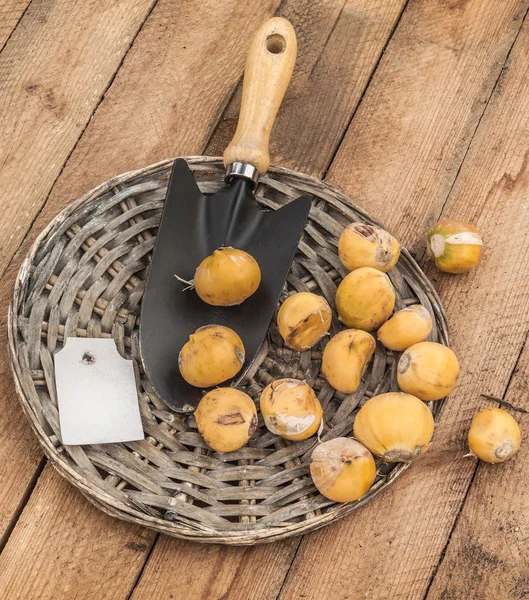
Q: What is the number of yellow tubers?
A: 14